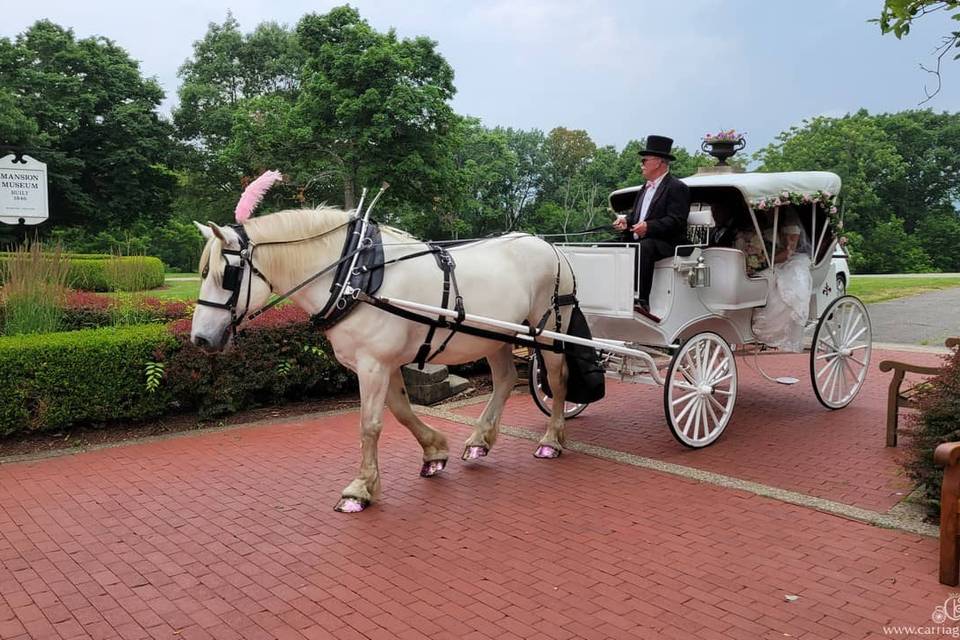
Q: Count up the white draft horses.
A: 1